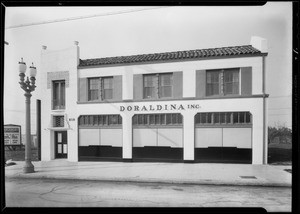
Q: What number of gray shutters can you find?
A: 6